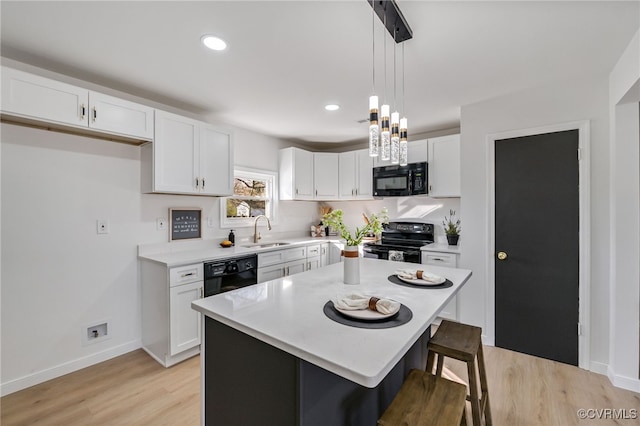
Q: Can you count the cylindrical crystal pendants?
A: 4